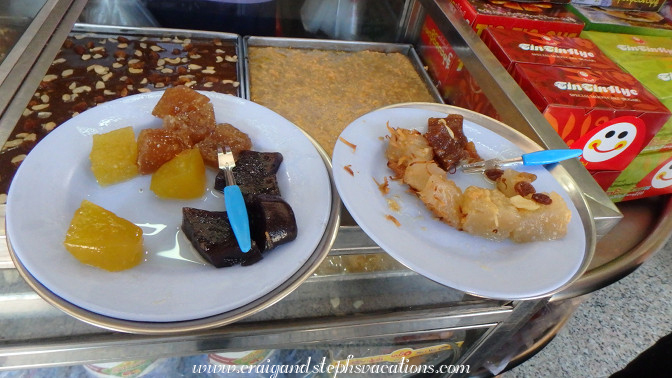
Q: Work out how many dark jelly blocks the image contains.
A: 3